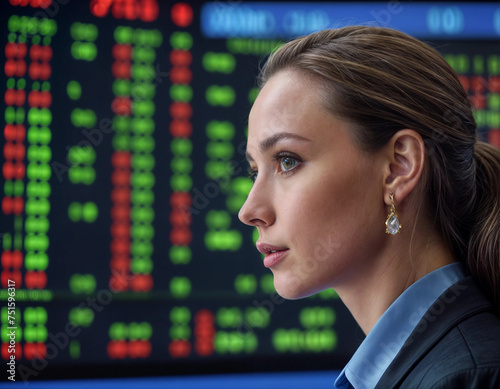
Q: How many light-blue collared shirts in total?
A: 1